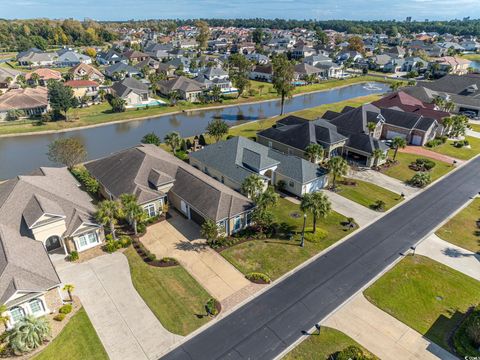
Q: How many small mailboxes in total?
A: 6